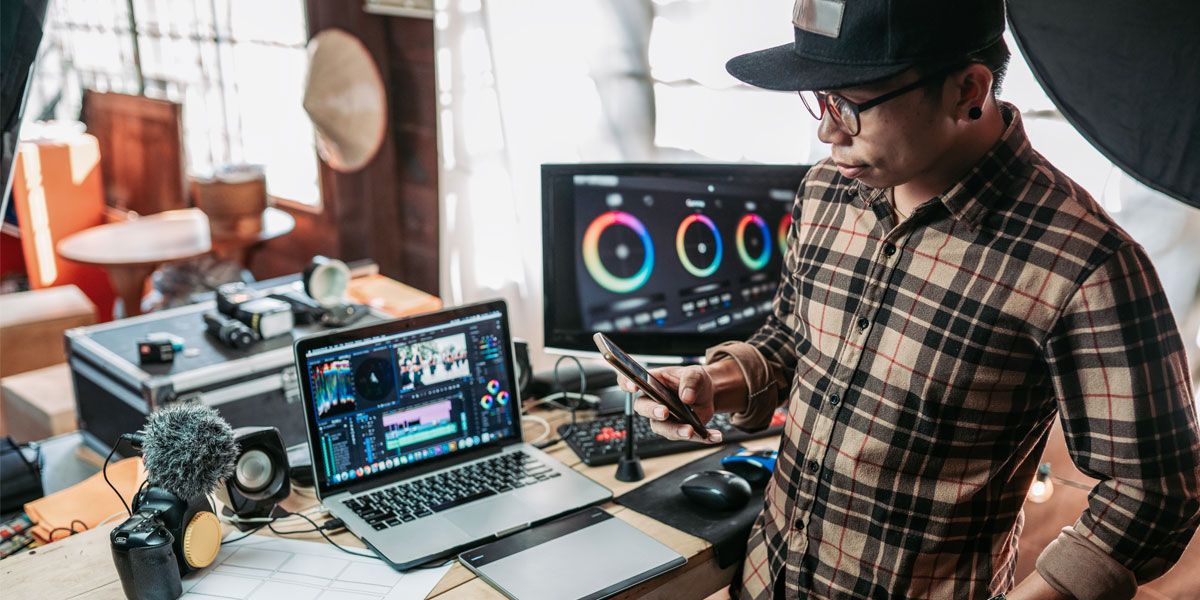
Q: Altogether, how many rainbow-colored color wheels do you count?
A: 7